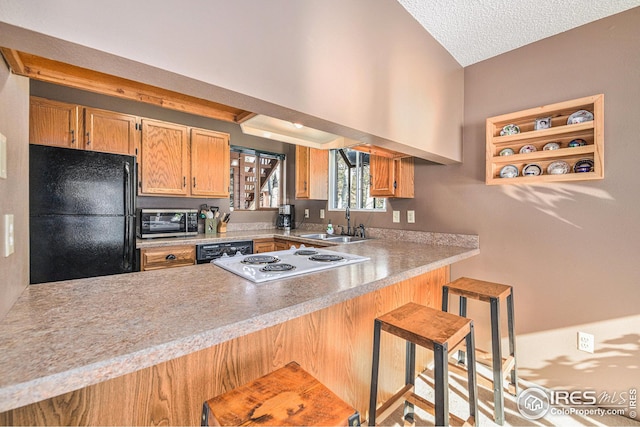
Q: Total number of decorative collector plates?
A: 11